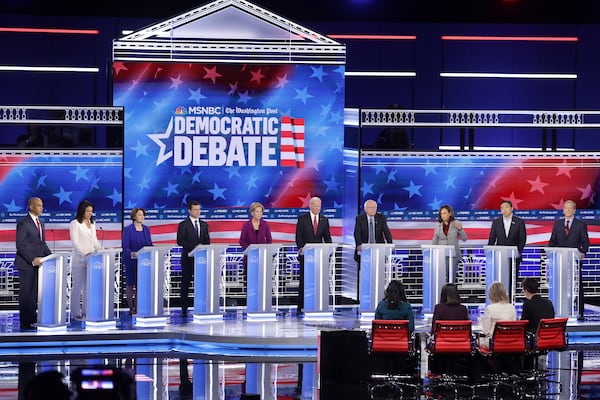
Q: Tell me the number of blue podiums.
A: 10